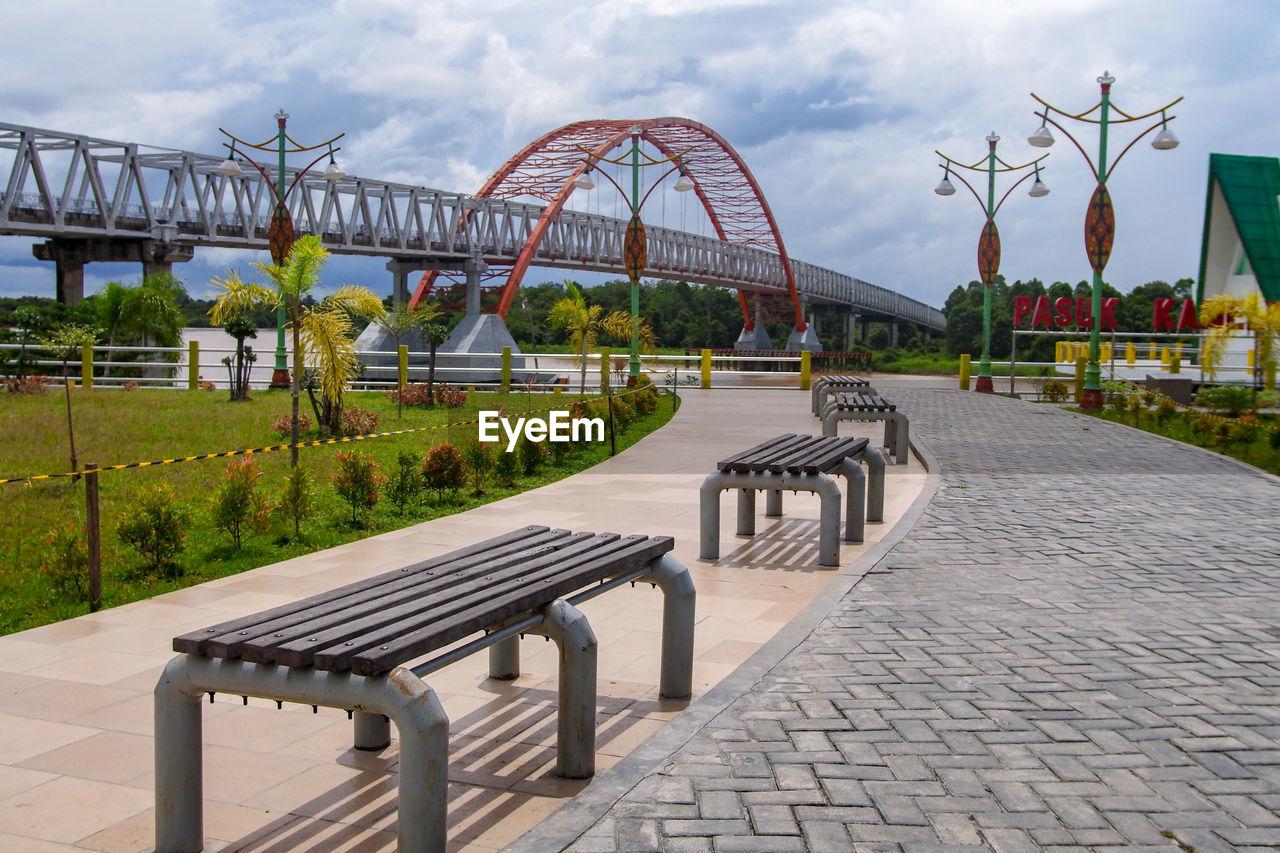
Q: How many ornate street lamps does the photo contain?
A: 4